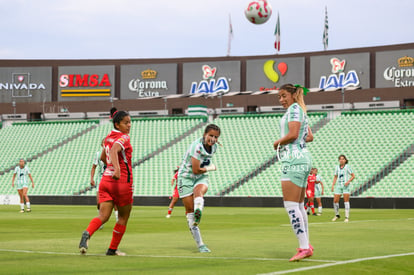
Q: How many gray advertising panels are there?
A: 7